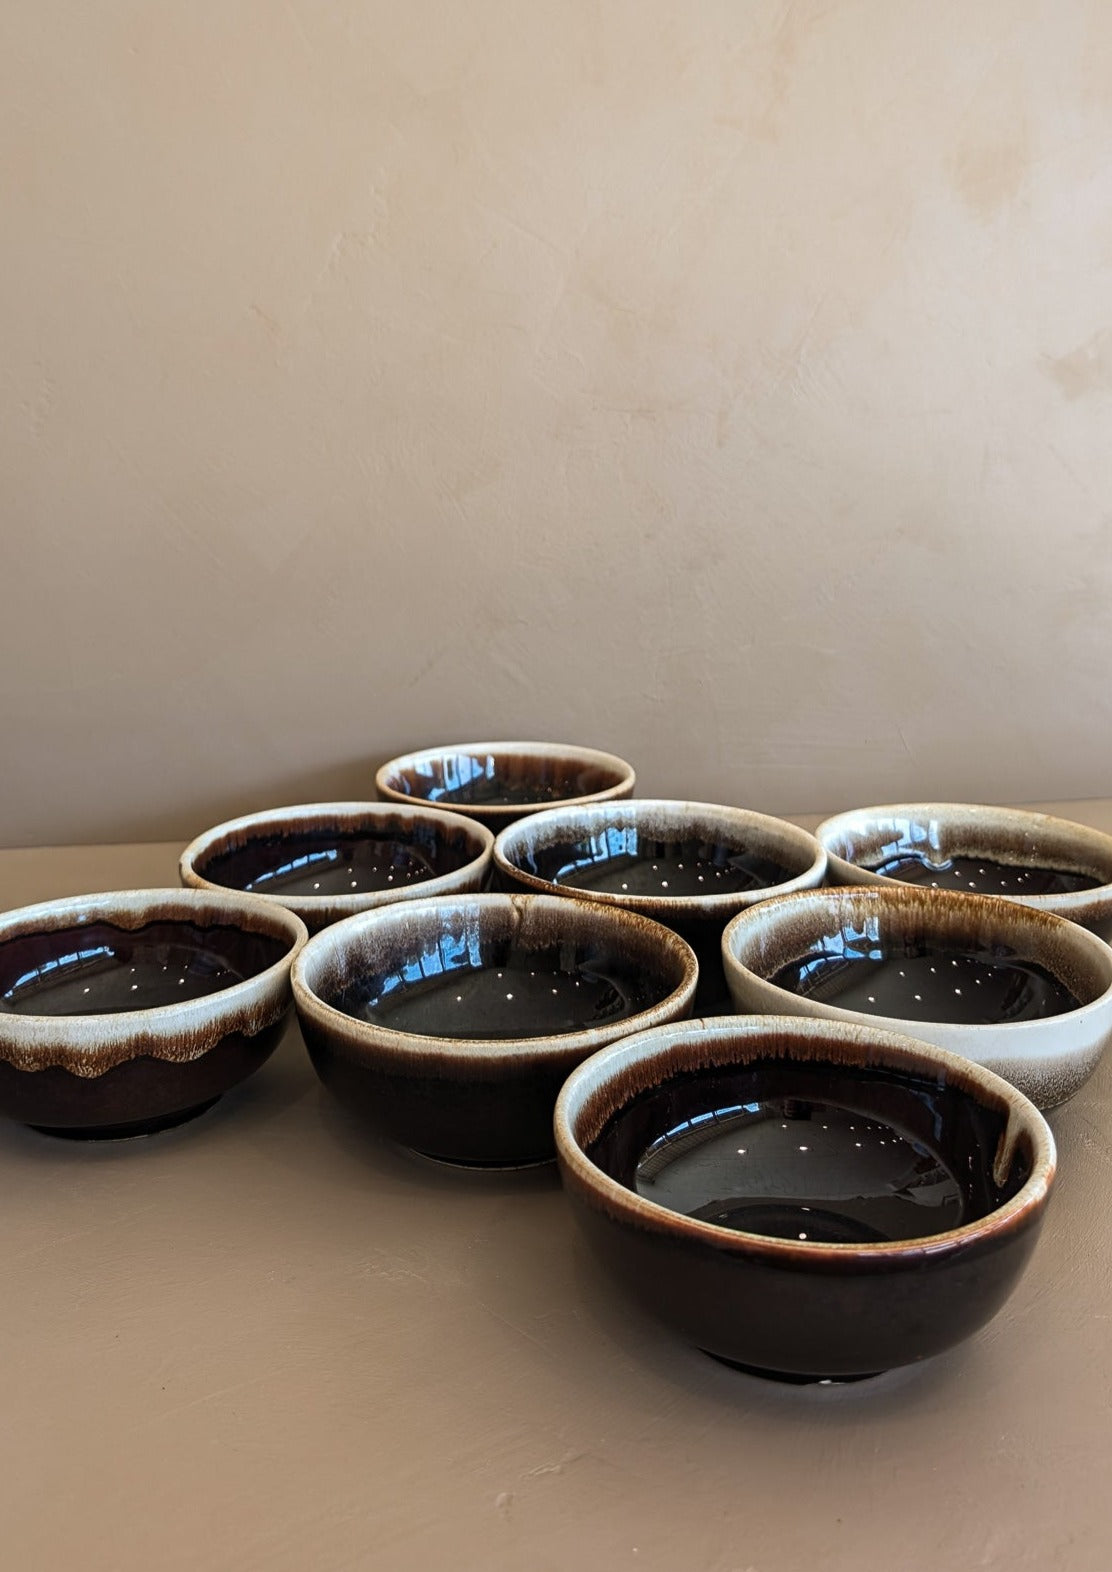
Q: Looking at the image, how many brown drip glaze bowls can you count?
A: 8